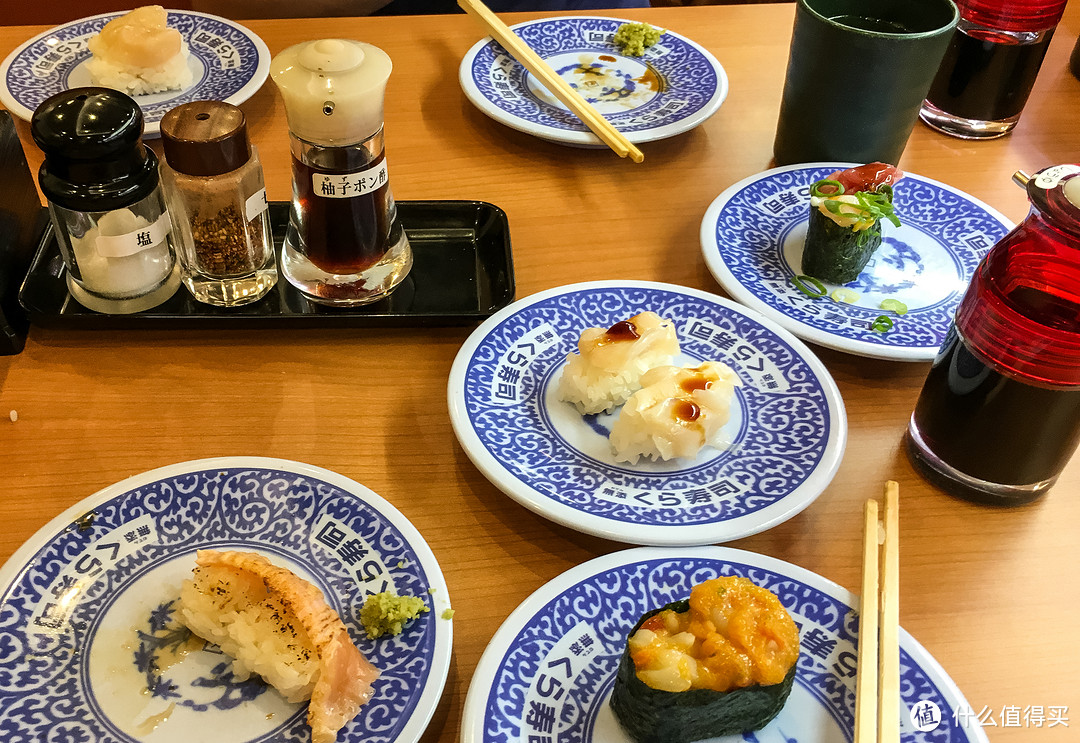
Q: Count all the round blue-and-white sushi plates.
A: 6